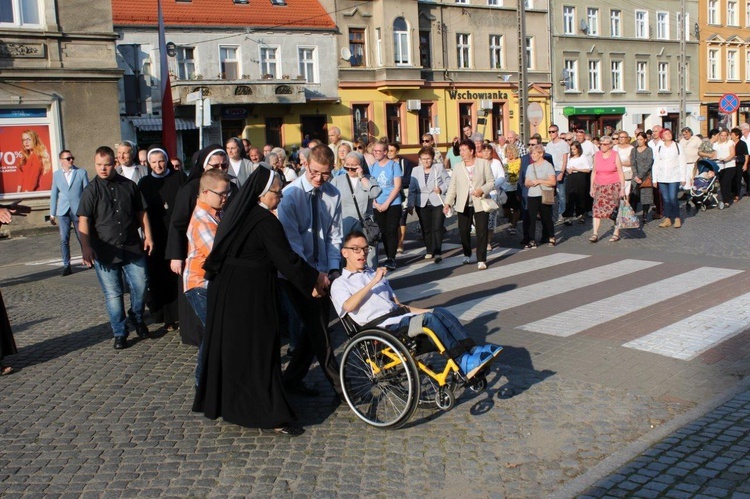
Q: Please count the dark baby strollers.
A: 1